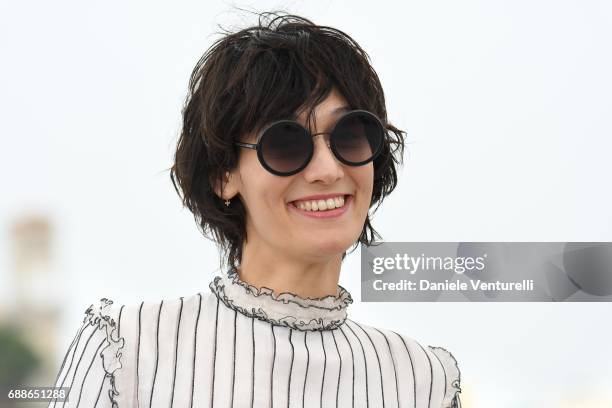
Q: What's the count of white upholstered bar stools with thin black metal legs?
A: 0